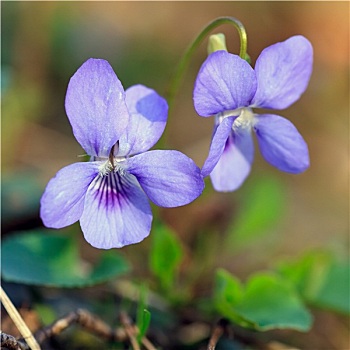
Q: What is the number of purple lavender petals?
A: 10